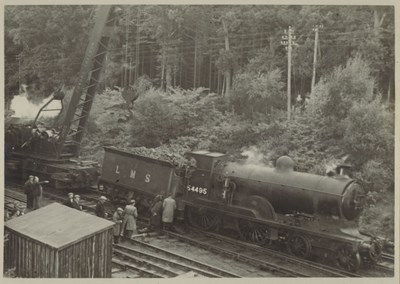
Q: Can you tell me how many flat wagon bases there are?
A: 1